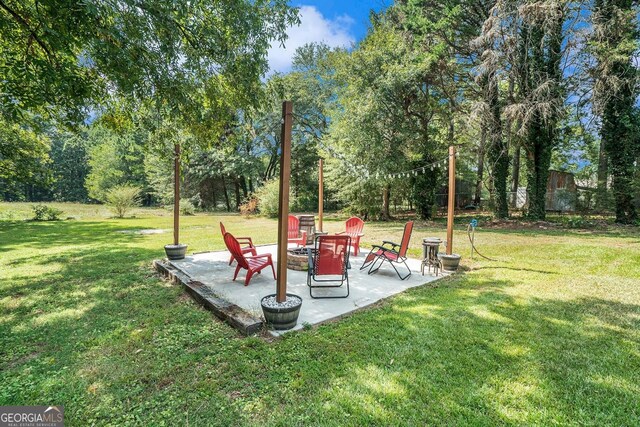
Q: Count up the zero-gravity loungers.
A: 2